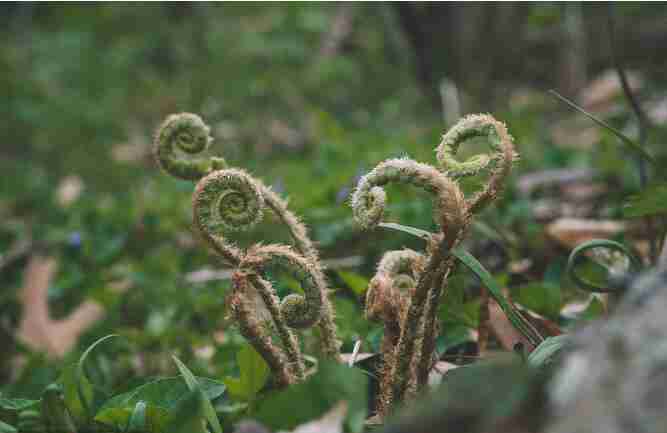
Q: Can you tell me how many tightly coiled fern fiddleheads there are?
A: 6